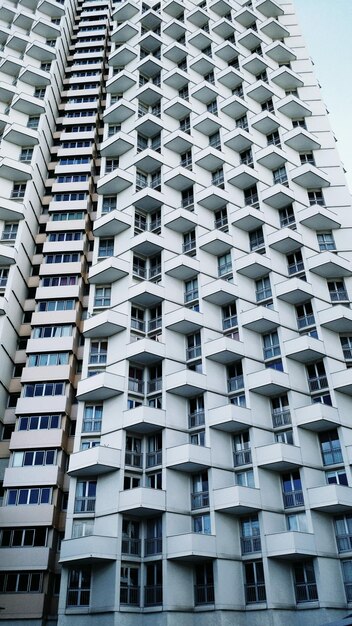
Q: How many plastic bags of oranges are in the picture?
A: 0